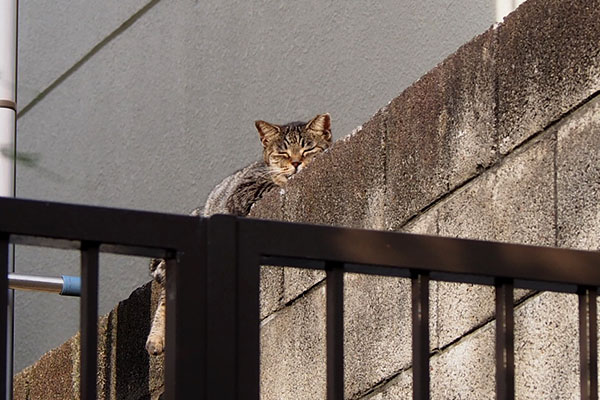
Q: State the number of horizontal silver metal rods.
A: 1